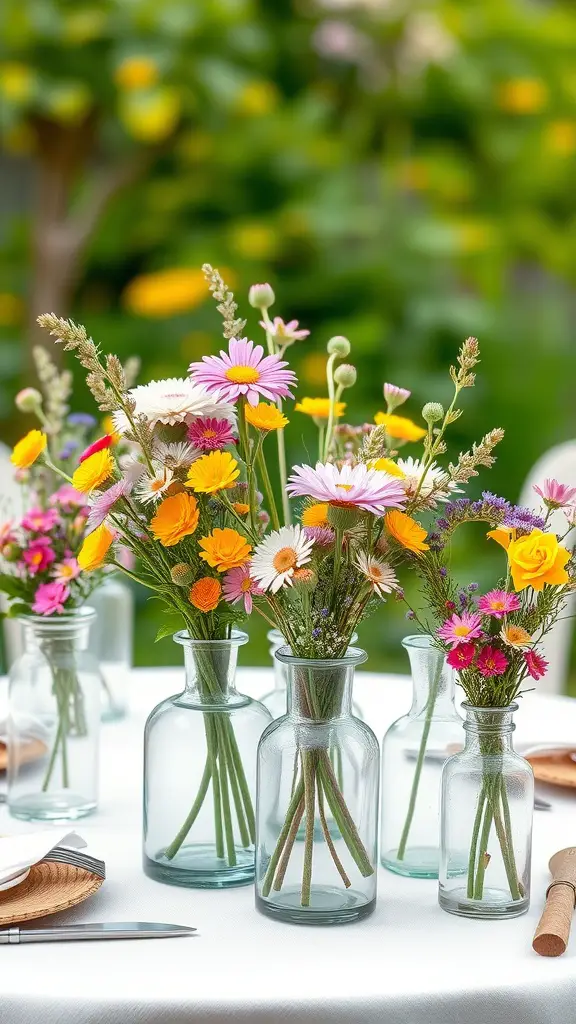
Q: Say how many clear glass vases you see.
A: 7